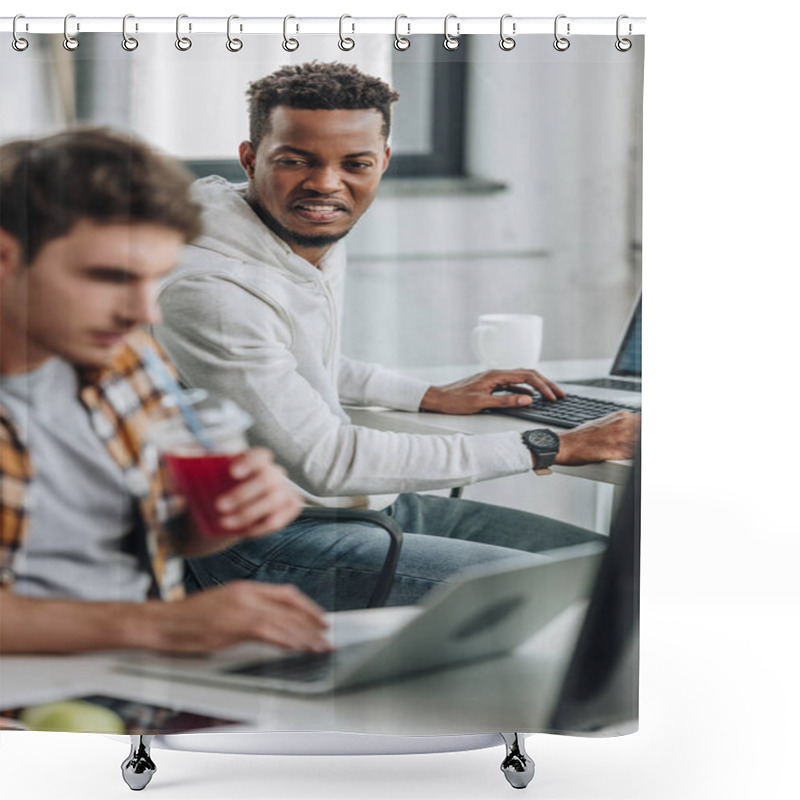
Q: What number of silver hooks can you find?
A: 12